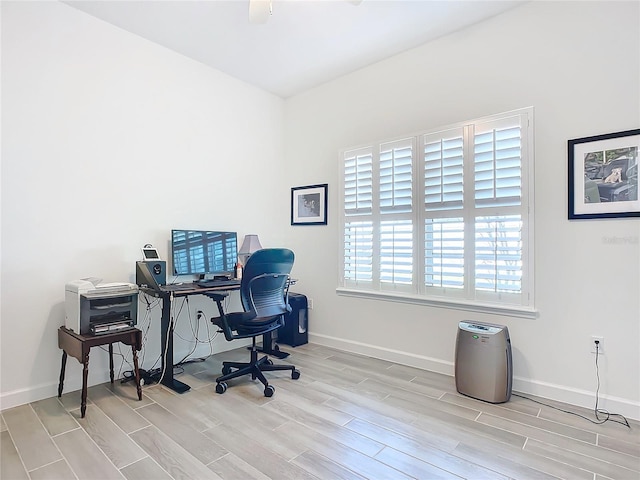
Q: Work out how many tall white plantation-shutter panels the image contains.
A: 4